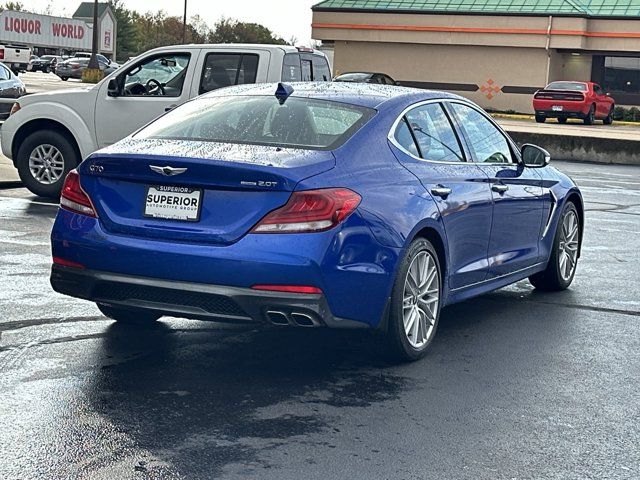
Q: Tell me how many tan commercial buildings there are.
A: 1